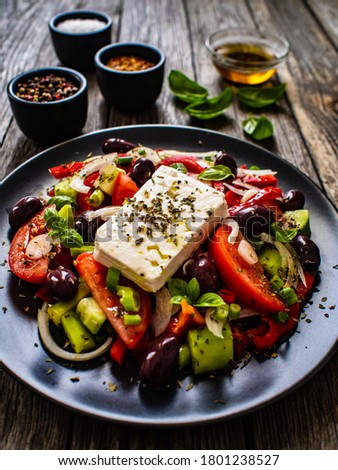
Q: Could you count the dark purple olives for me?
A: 11